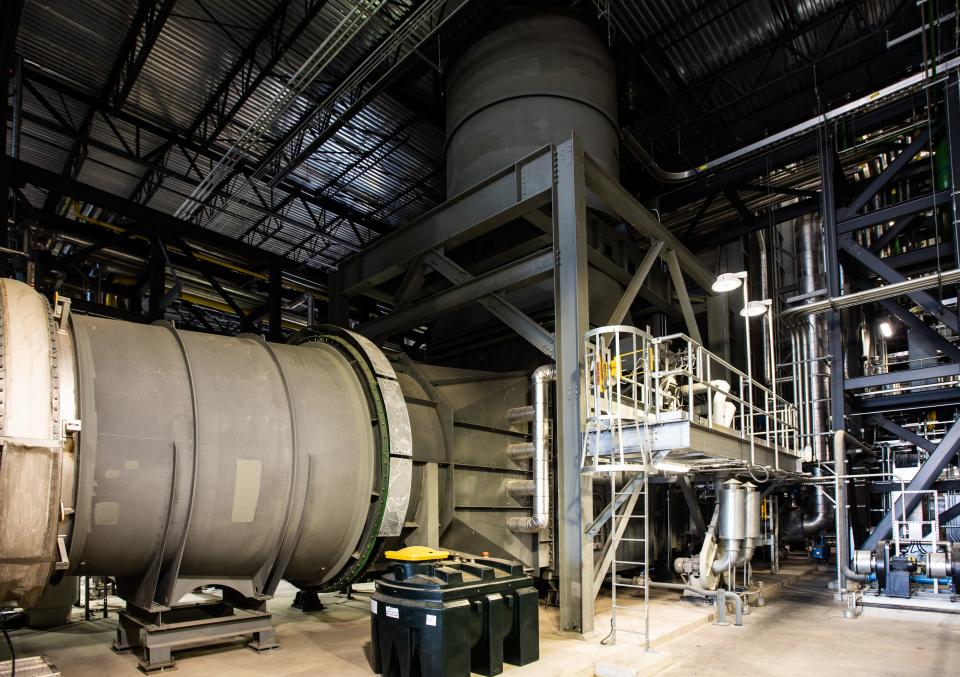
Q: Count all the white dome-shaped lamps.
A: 2